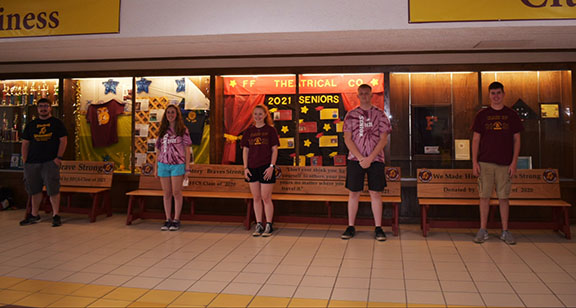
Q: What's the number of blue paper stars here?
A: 3